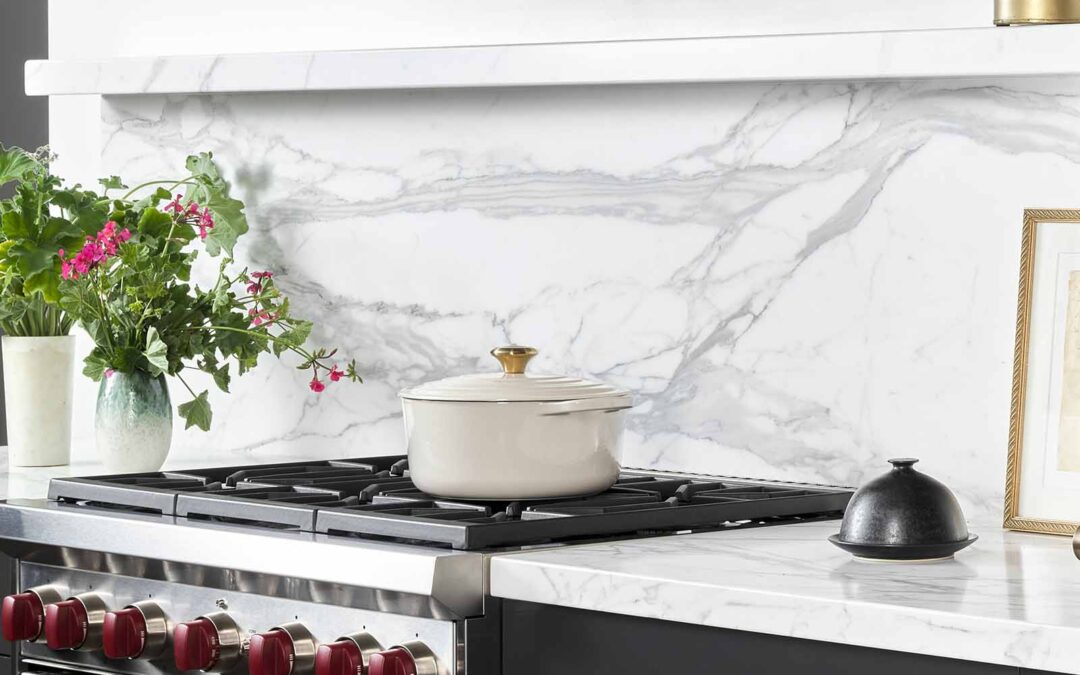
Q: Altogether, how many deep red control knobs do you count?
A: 7